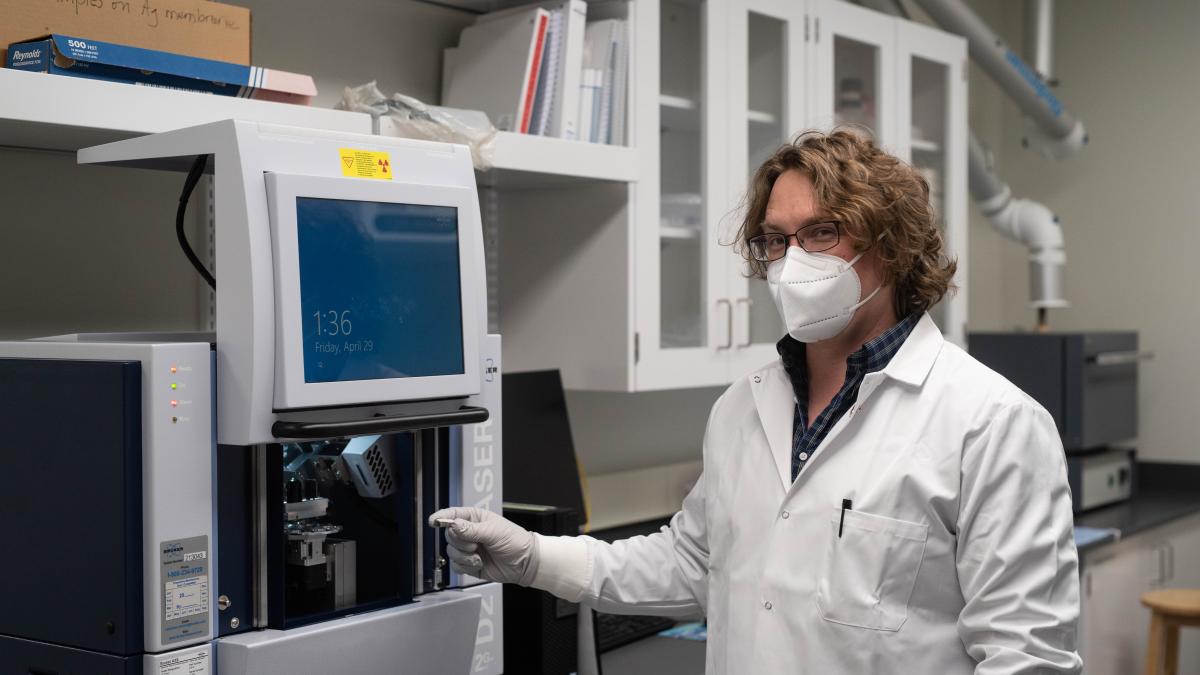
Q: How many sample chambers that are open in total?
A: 1